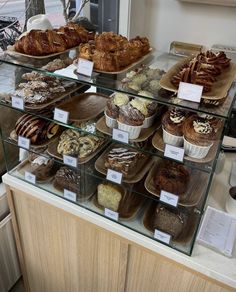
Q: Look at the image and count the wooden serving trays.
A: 15